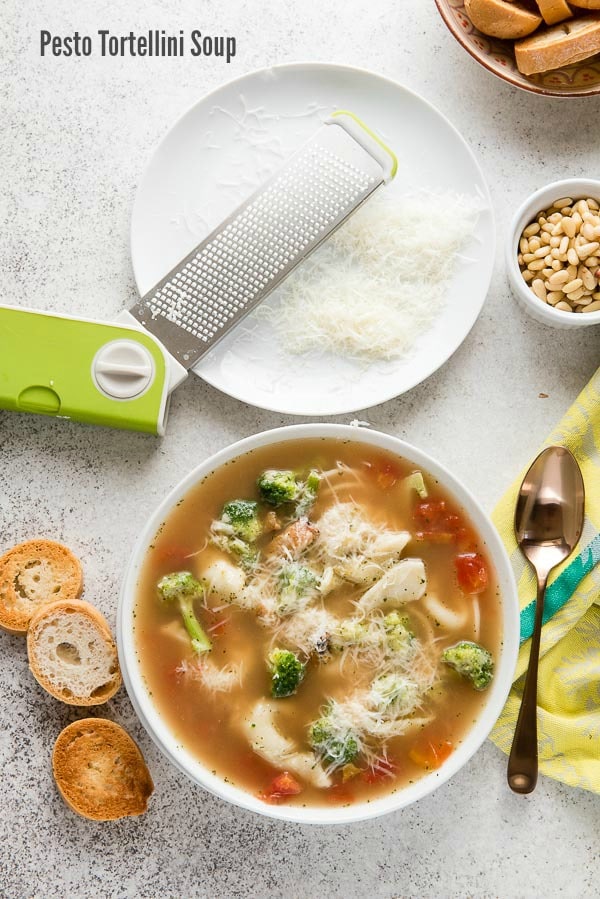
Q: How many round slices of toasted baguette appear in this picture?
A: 3